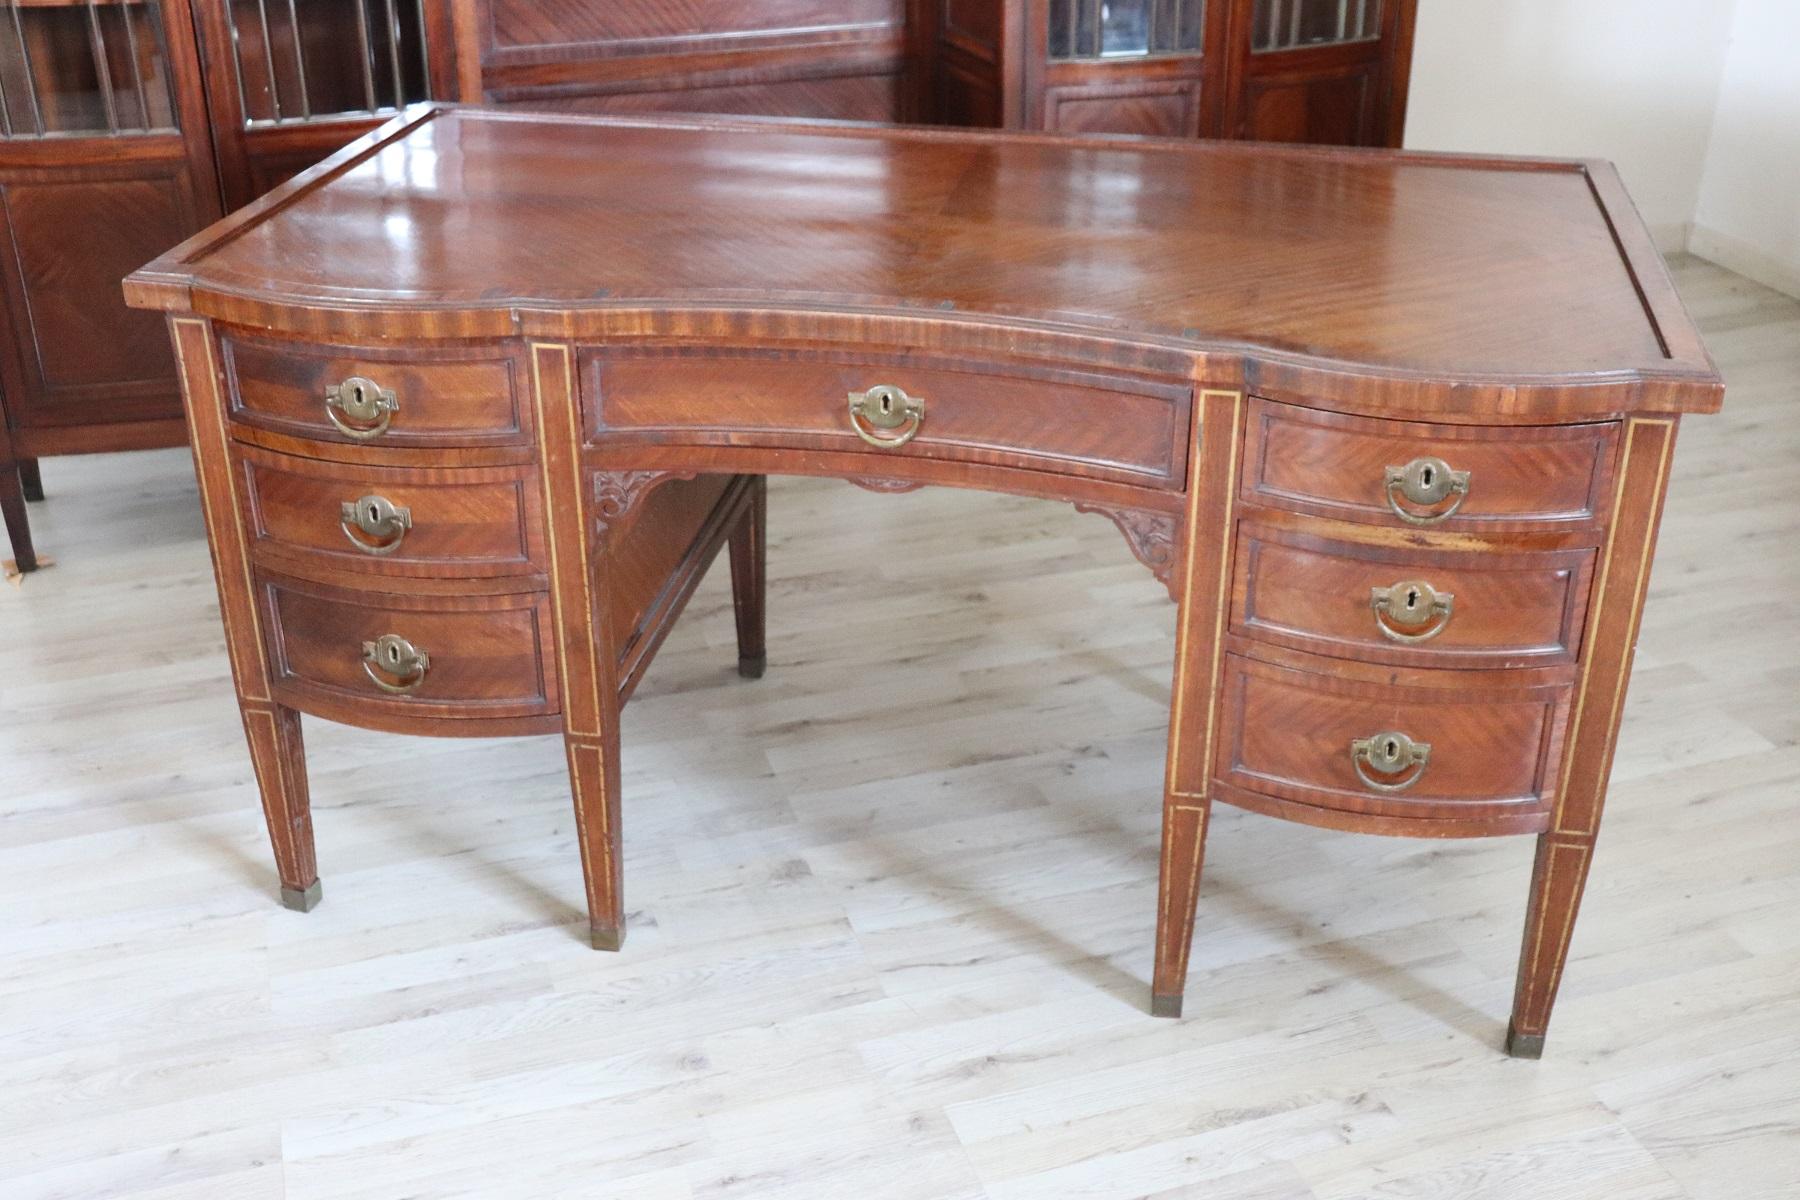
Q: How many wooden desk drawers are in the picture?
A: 7